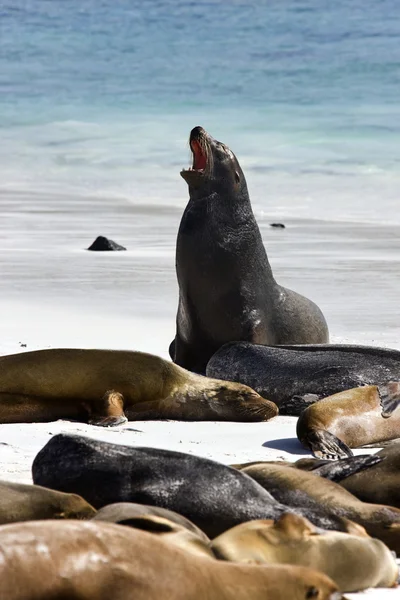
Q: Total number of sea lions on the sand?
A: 11